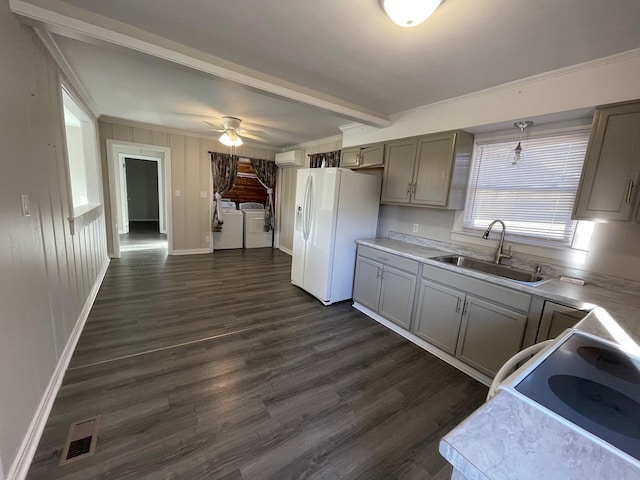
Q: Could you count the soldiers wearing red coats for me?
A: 0